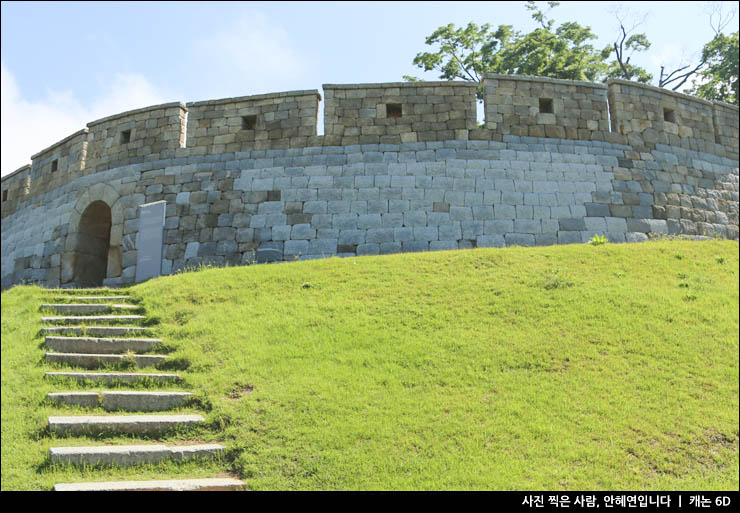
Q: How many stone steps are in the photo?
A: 12